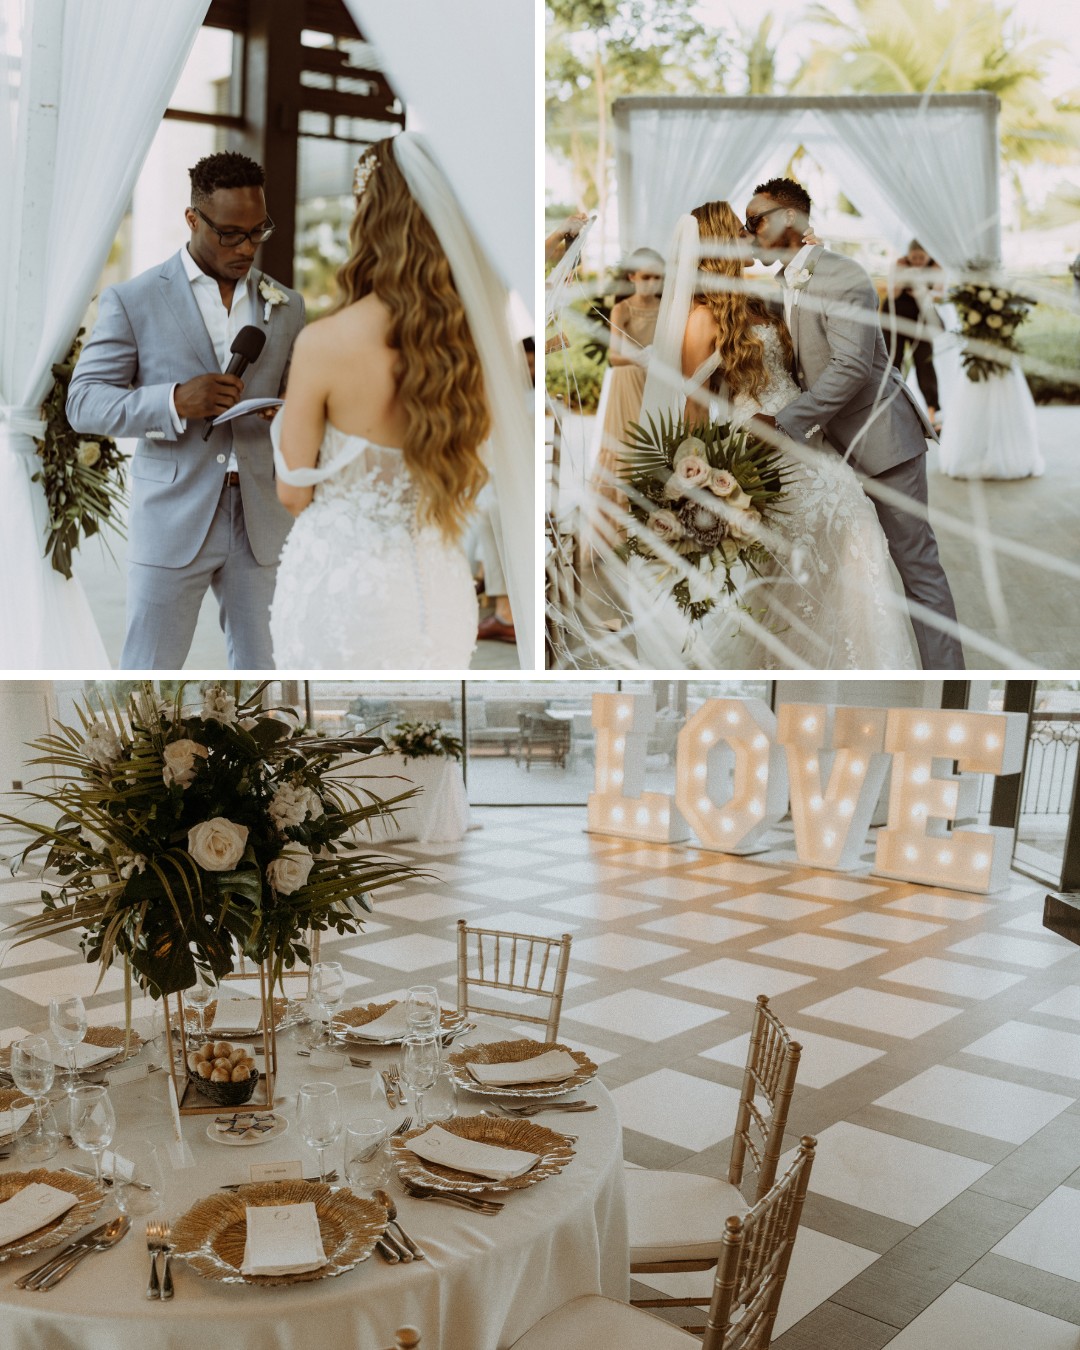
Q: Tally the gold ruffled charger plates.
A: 8